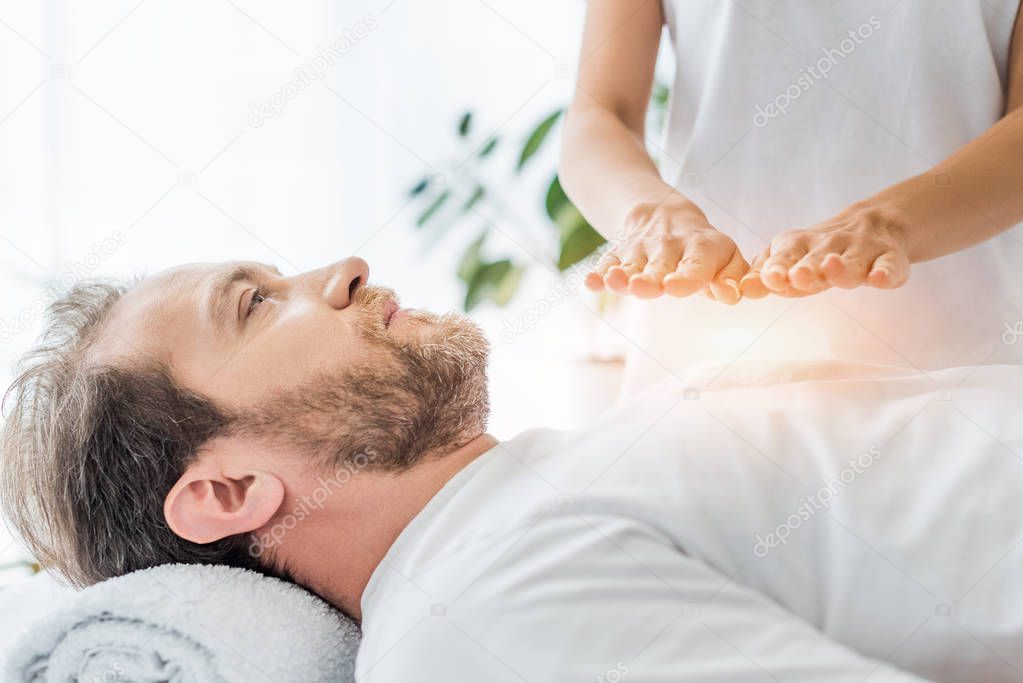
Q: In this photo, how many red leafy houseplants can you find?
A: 0